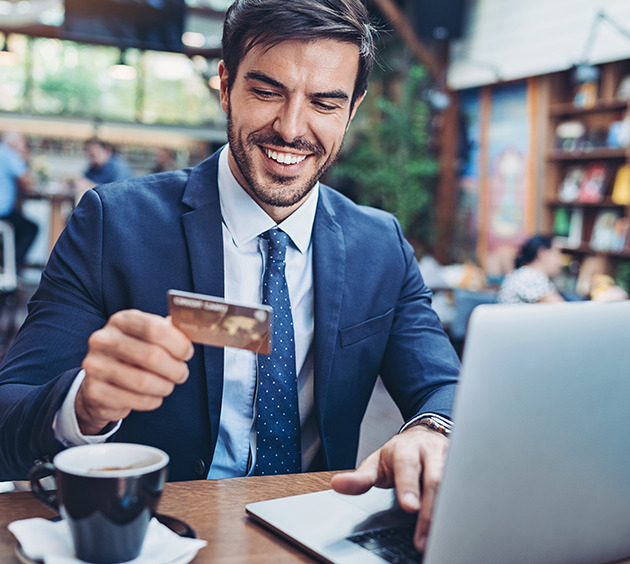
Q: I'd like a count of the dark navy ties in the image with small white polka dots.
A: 1